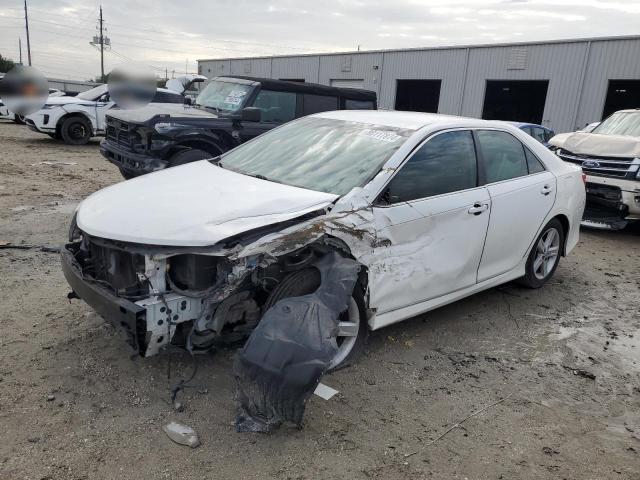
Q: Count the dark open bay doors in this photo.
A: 3